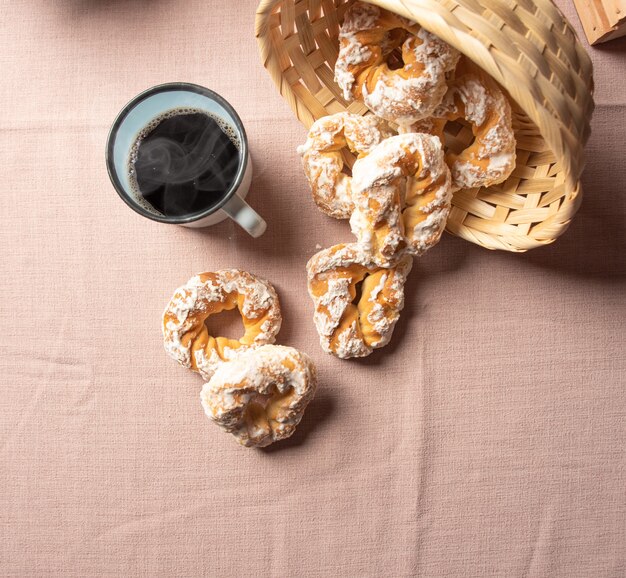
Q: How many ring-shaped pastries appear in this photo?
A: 7